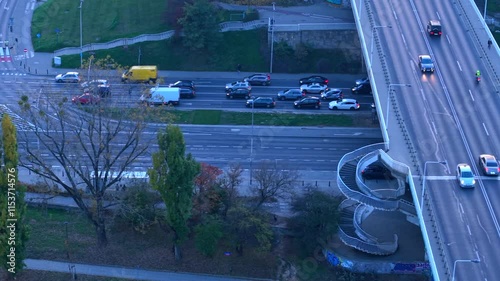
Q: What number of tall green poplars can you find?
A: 2